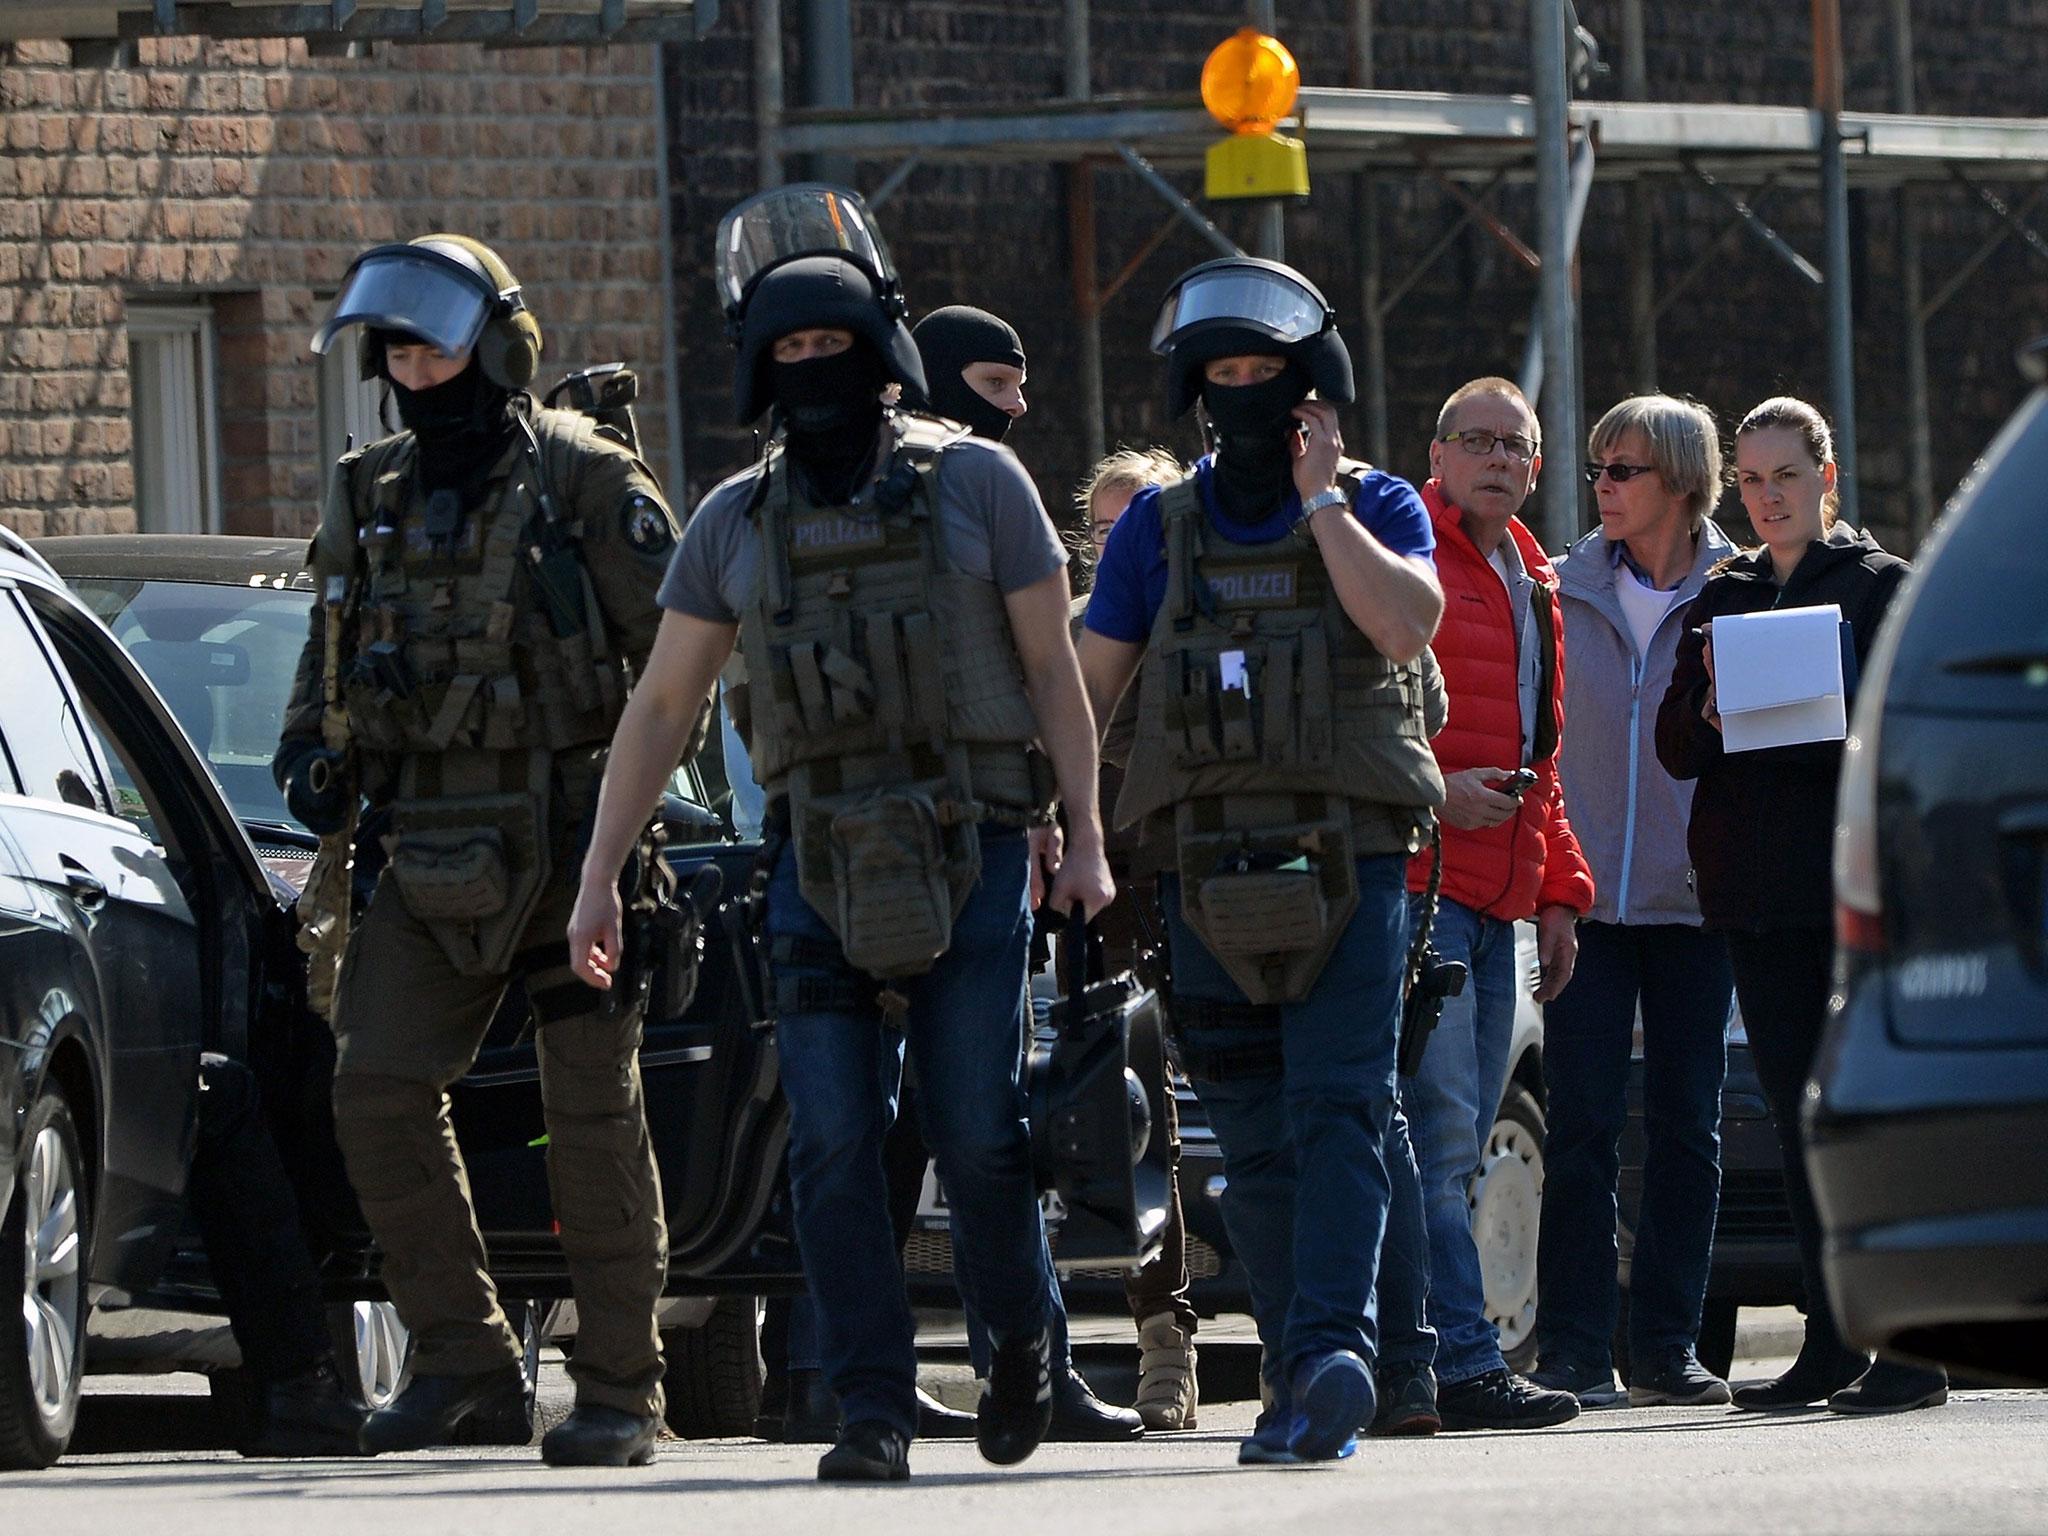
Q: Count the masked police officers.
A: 4